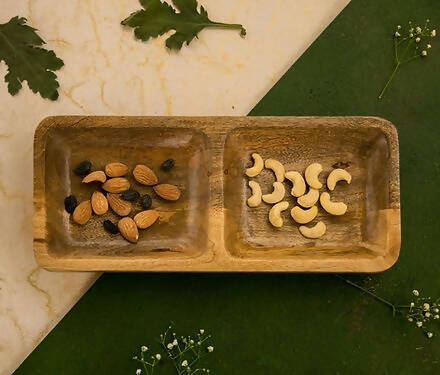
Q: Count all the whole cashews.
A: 12